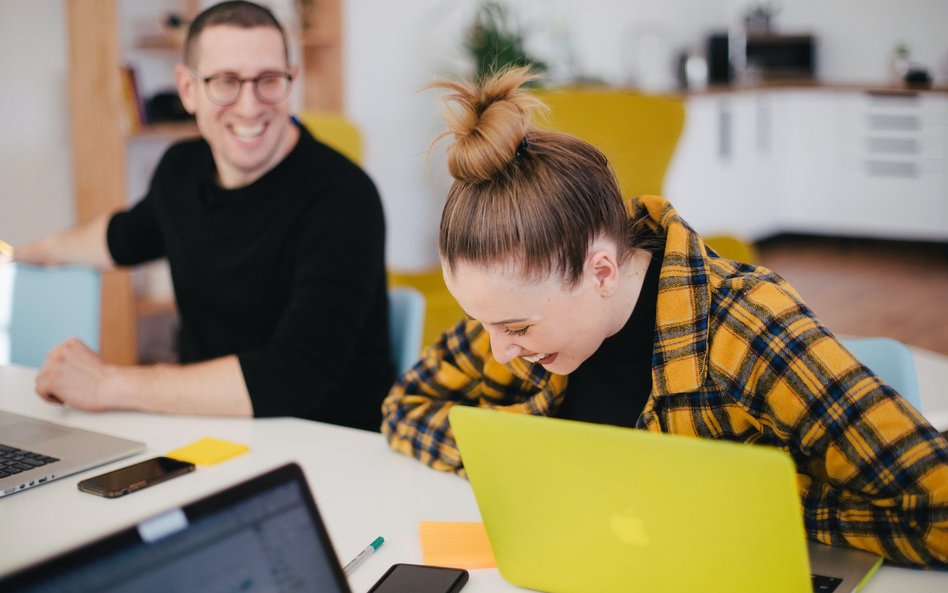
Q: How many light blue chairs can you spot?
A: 3